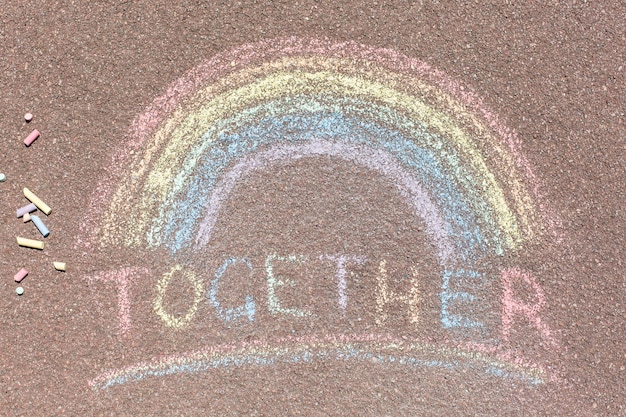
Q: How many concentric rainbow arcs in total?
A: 6